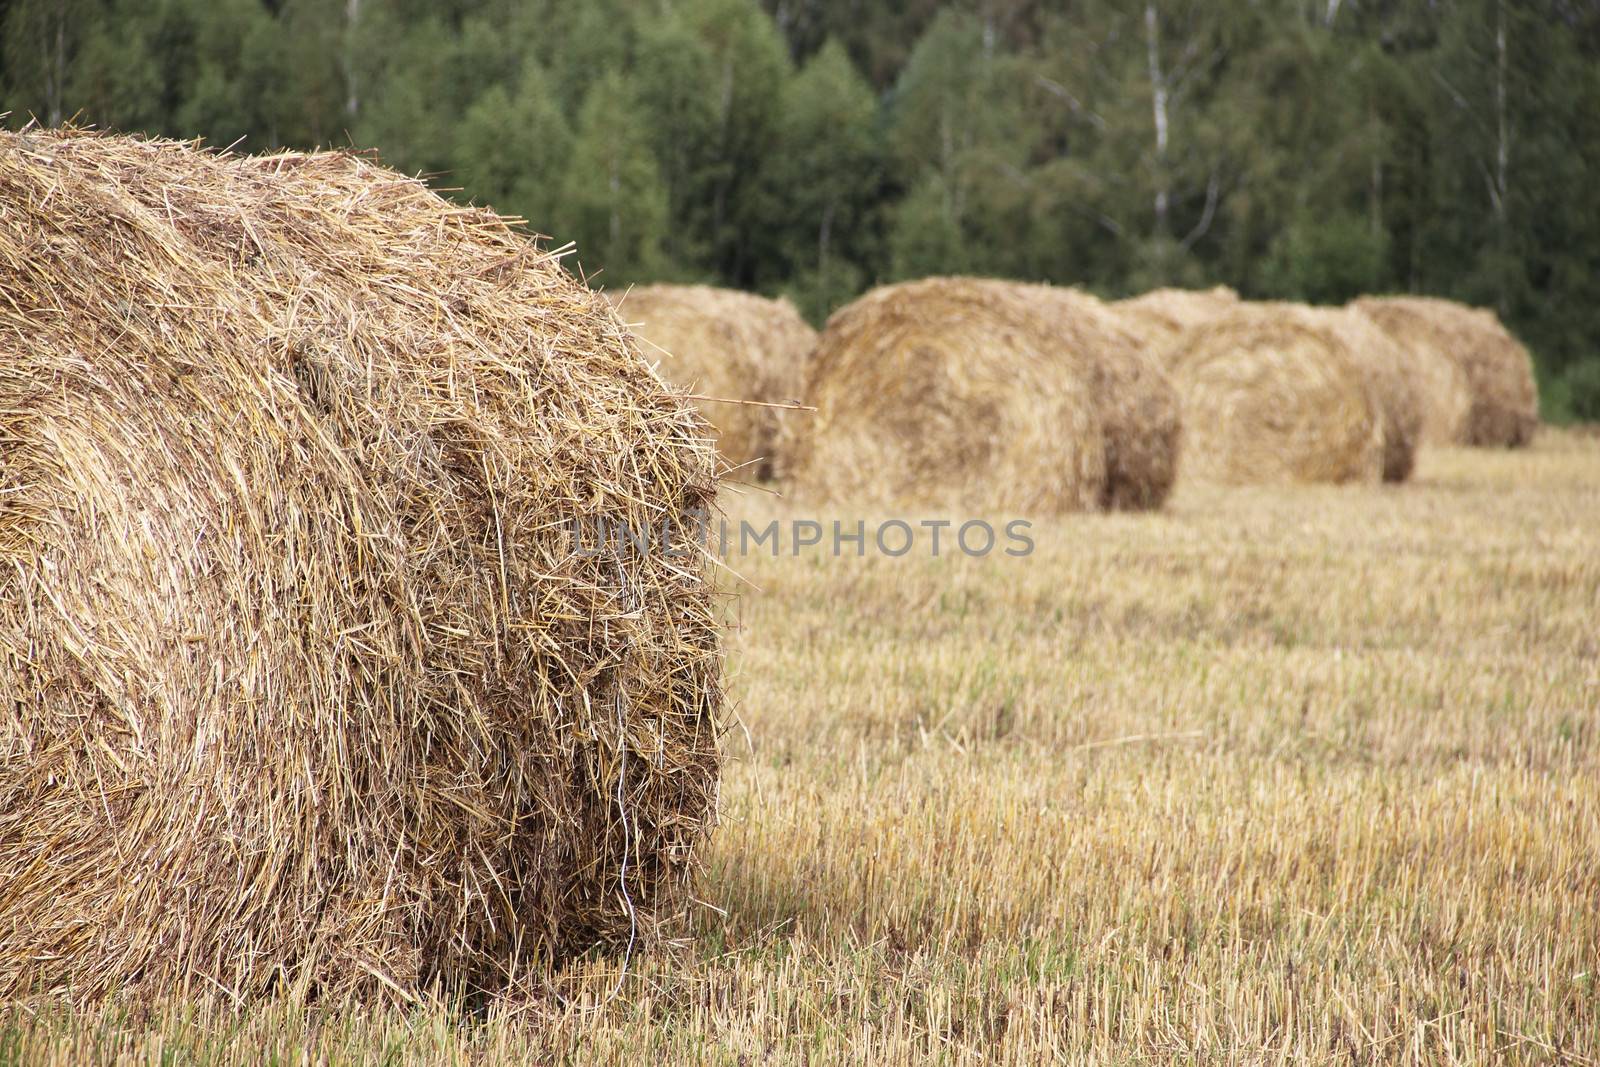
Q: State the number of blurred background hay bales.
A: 5